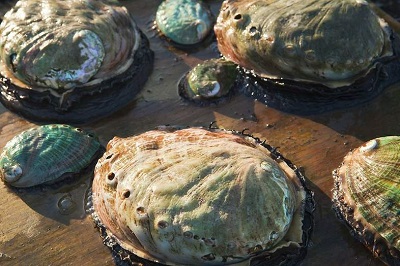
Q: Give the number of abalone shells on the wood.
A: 7